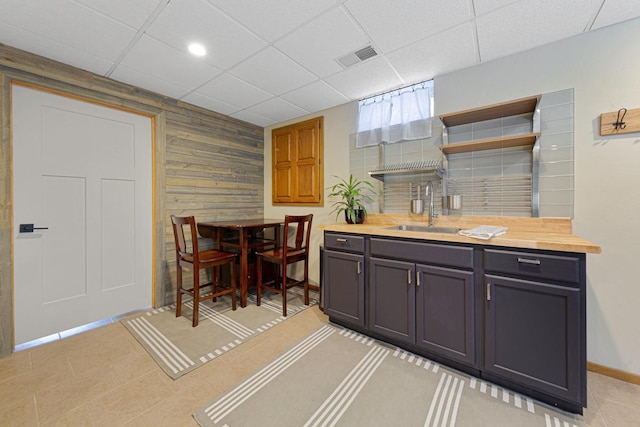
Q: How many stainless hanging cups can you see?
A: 2